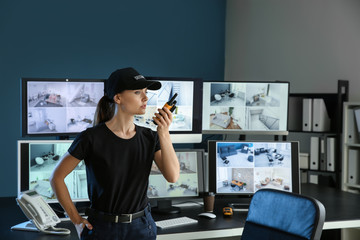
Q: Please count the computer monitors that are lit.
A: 6